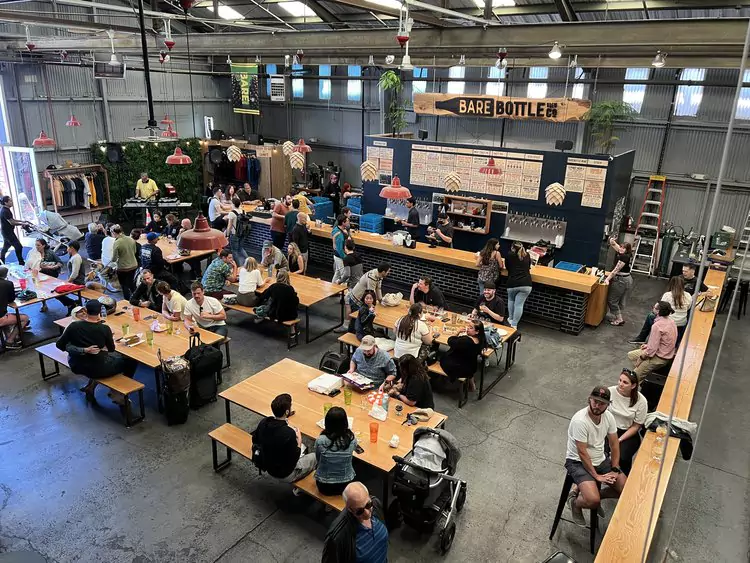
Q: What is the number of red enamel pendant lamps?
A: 9